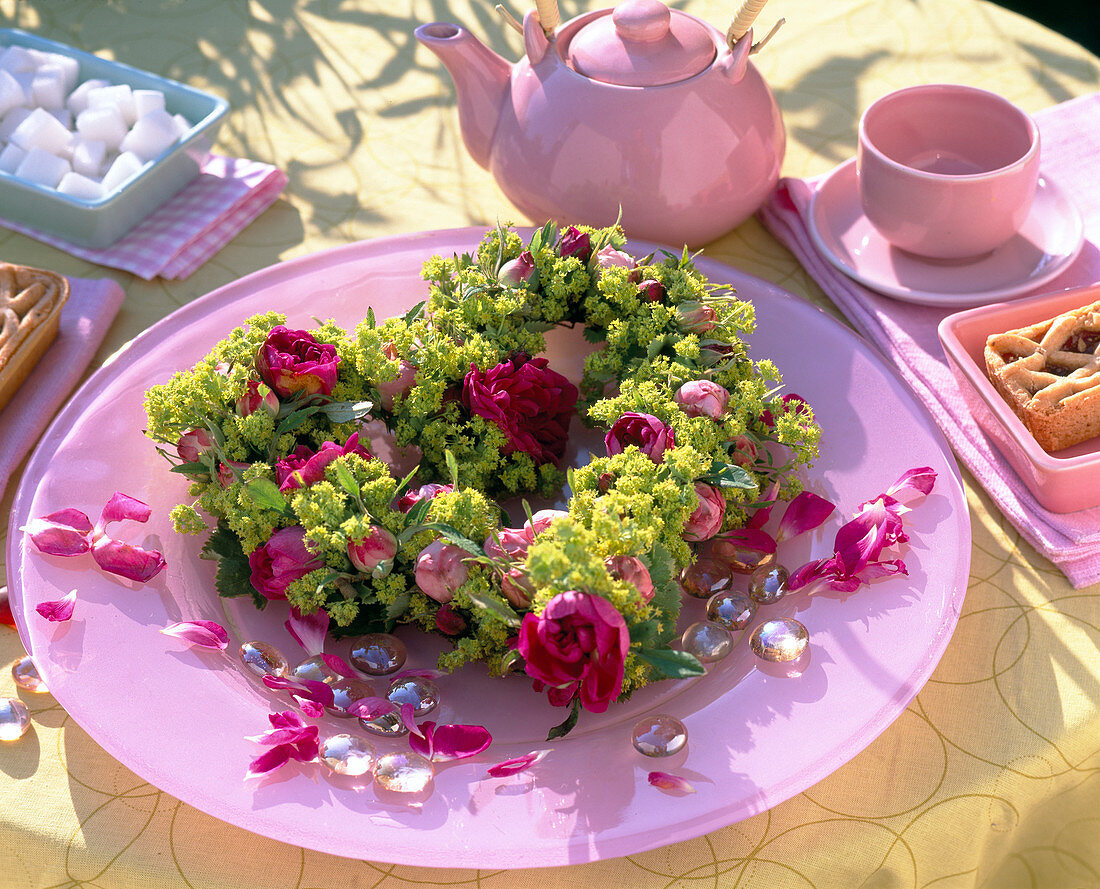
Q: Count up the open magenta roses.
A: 6